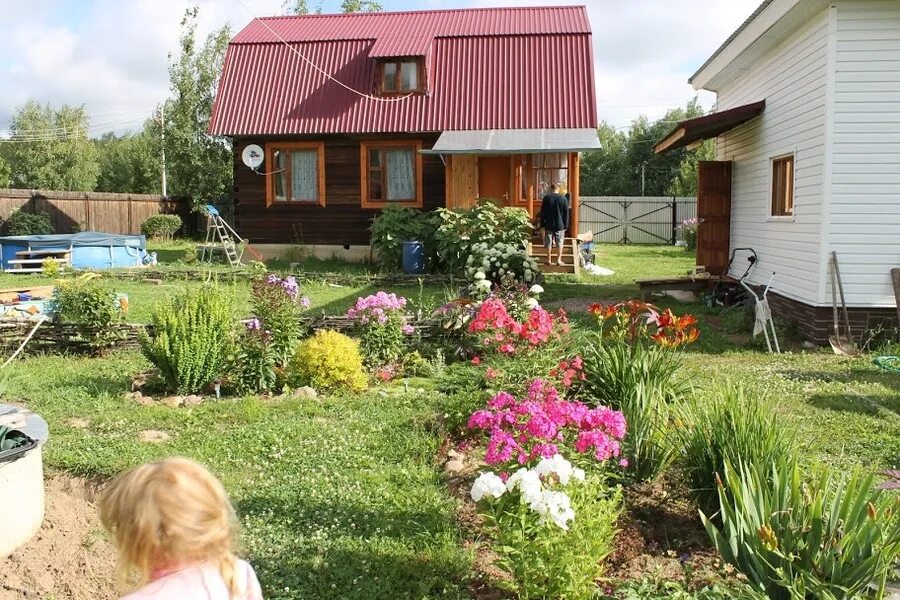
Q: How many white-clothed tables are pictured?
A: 0